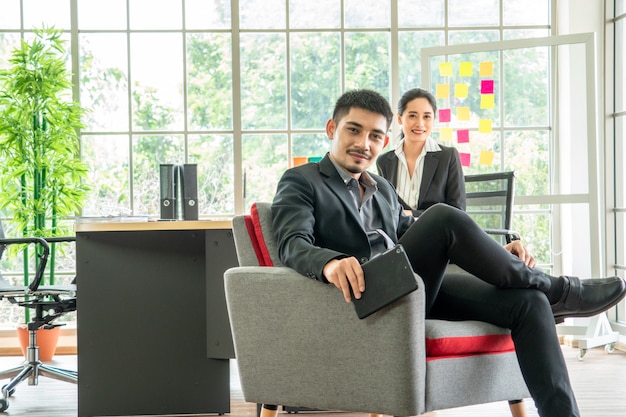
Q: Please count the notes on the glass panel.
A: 14